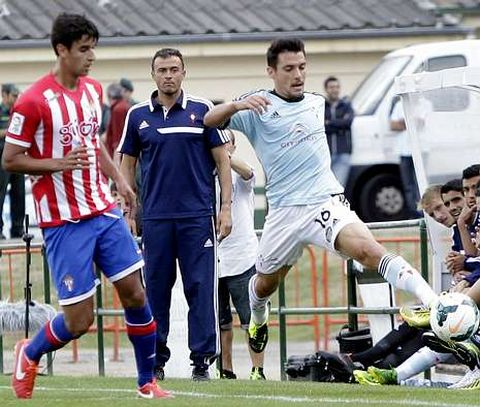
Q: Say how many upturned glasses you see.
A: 0